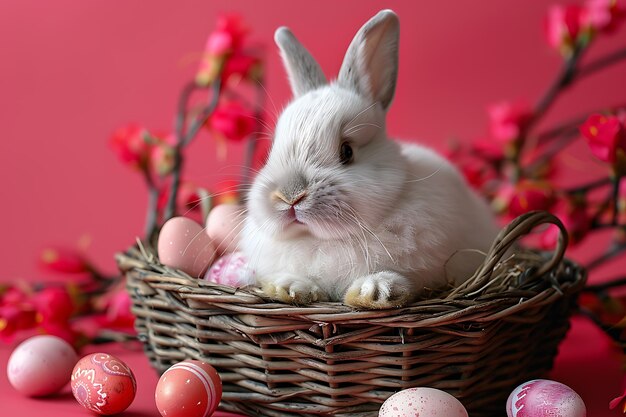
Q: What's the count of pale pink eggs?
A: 4